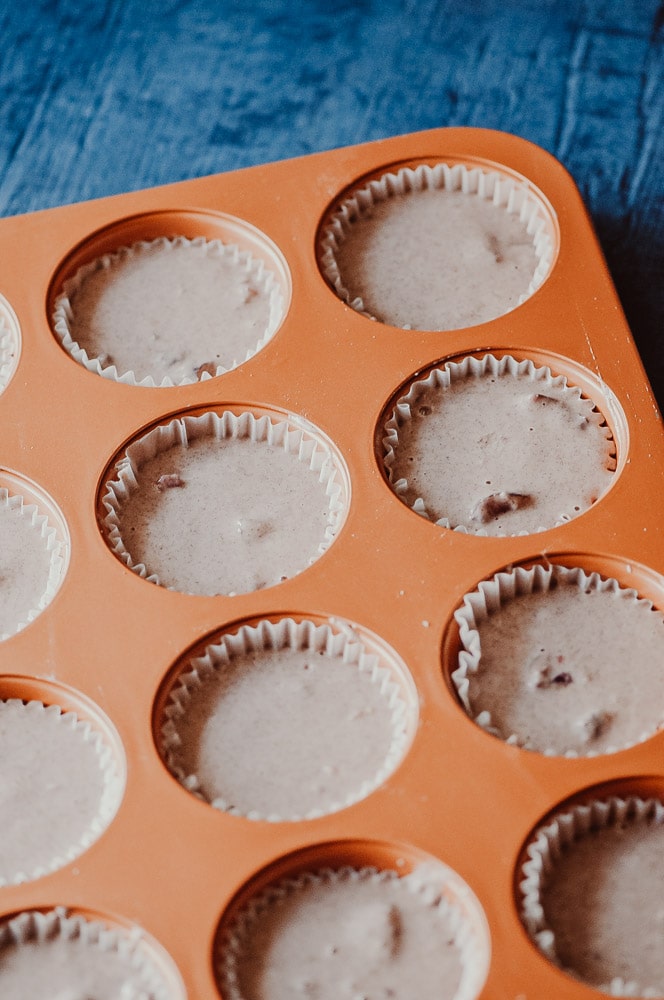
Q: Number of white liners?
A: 12